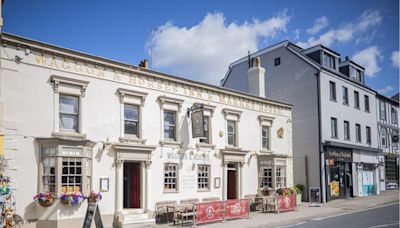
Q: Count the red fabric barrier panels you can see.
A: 3